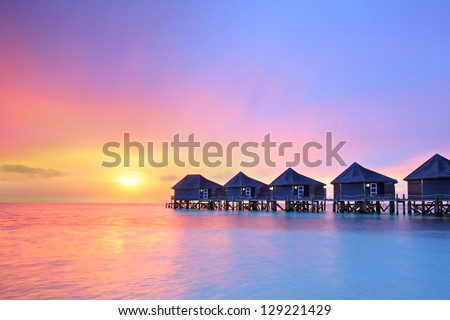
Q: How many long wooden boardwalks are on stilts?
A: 1